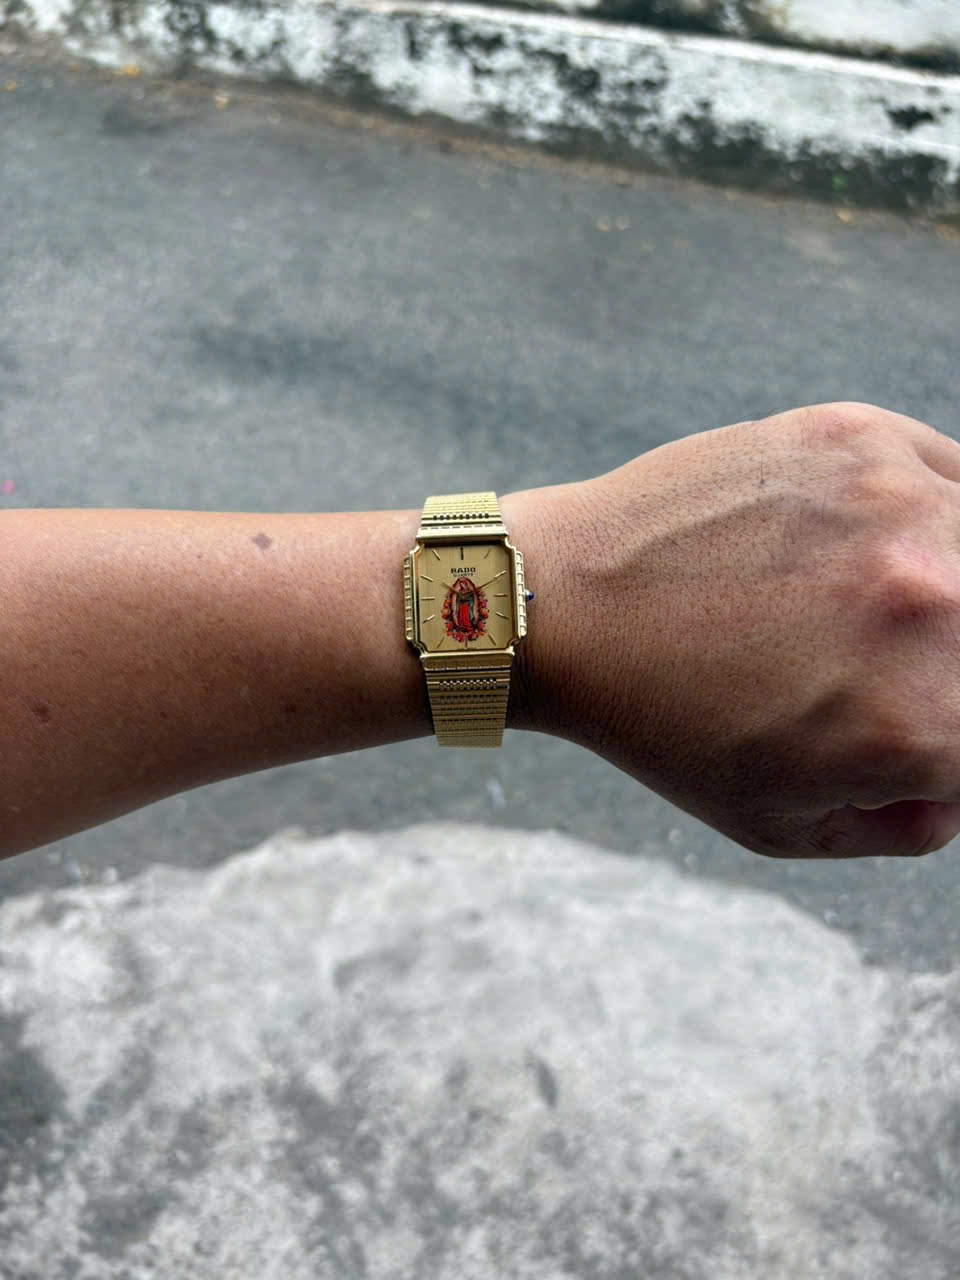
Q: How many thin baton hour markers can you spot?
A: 12